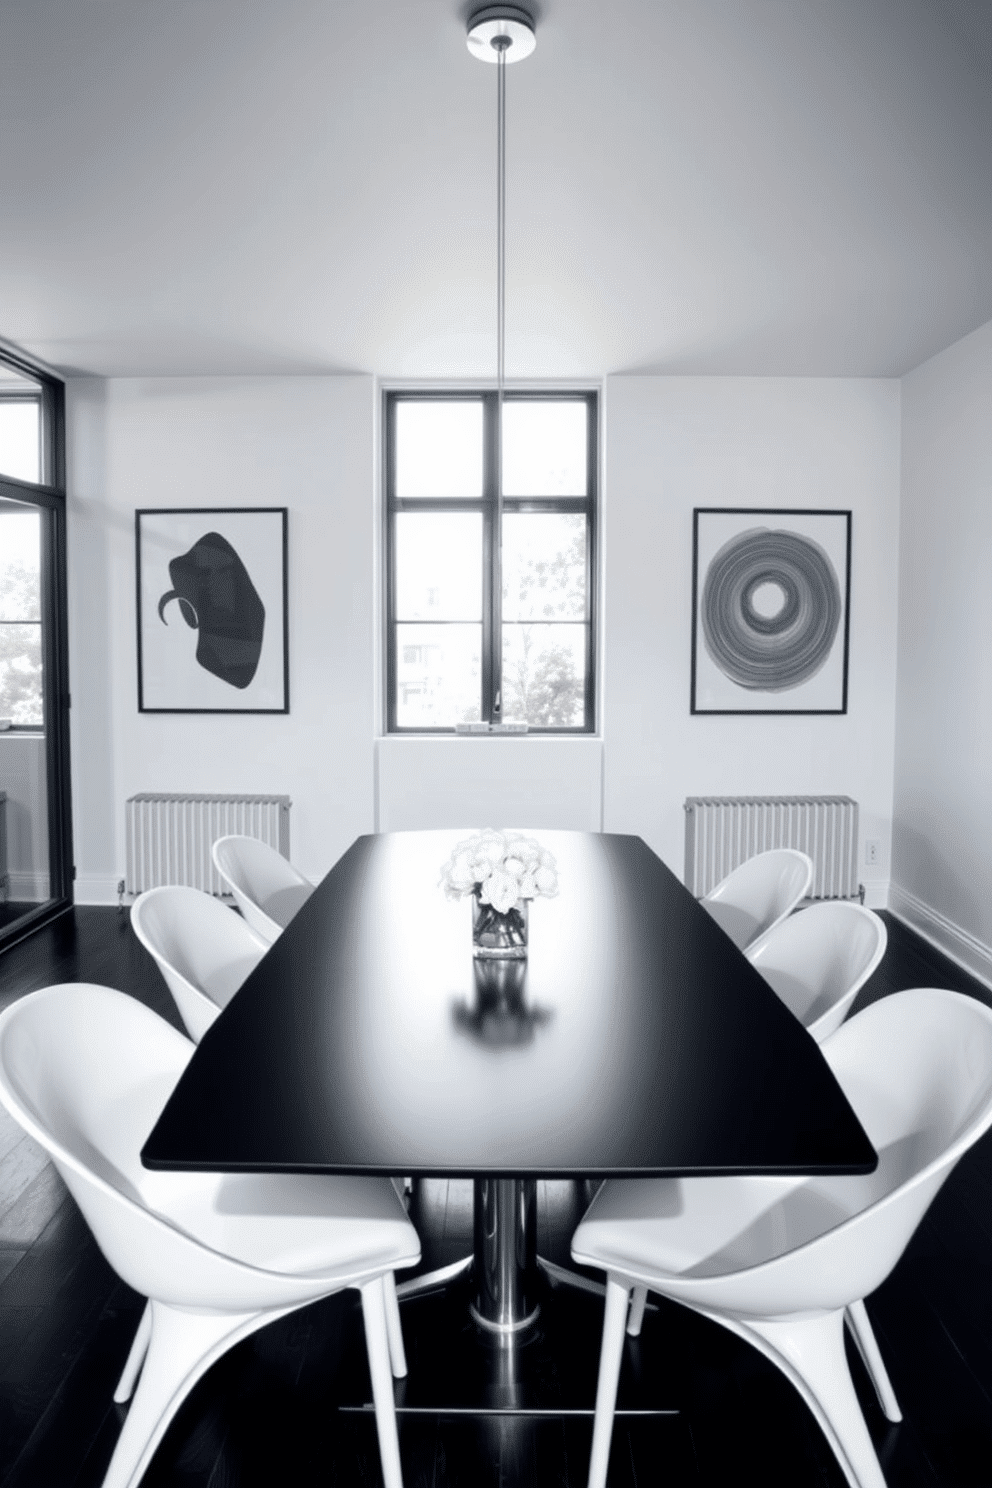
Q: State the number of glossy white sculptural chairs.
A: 6